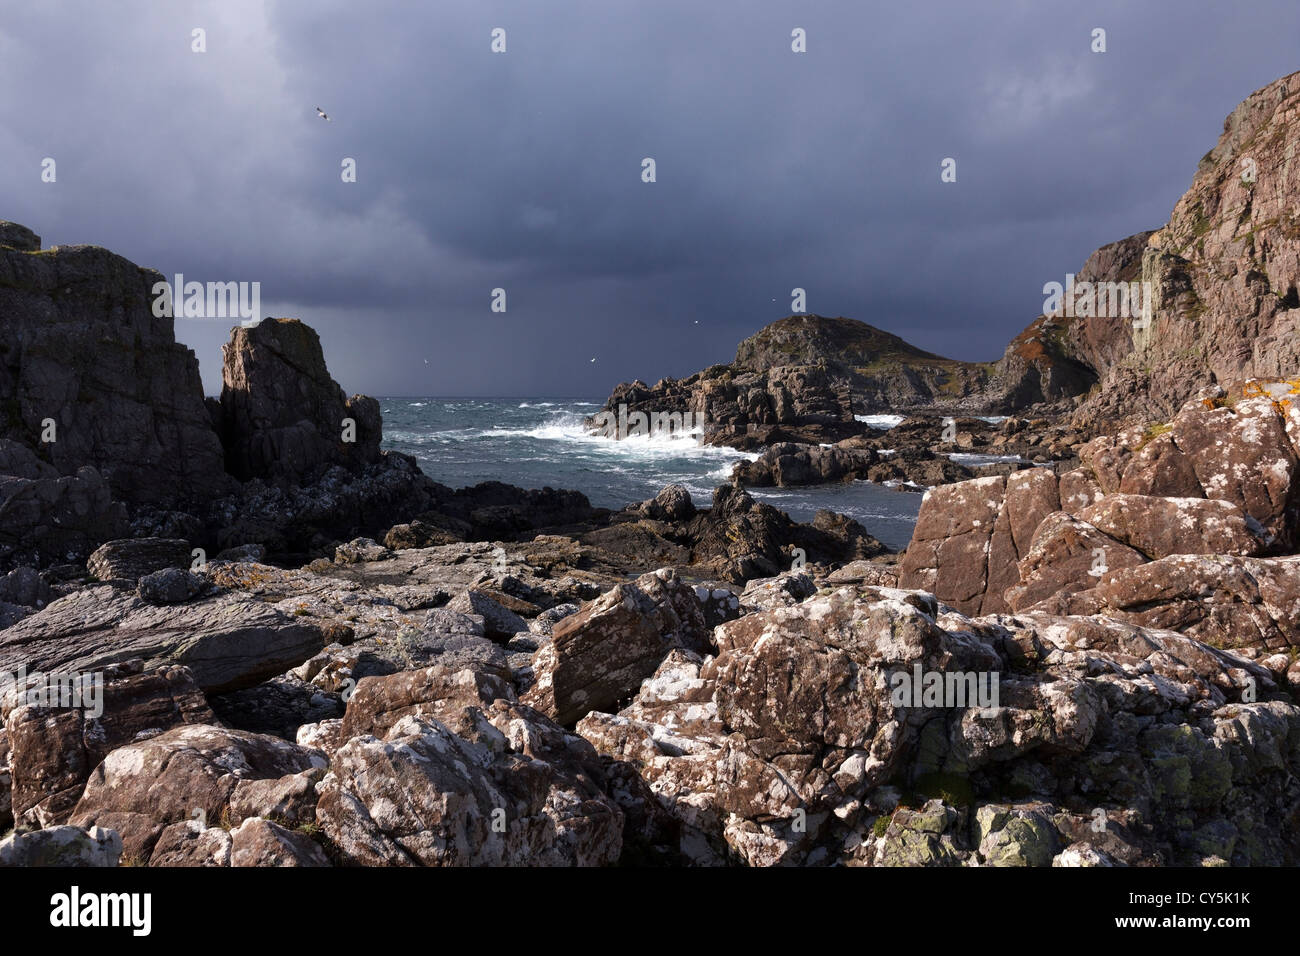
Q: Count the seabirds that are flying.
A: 5